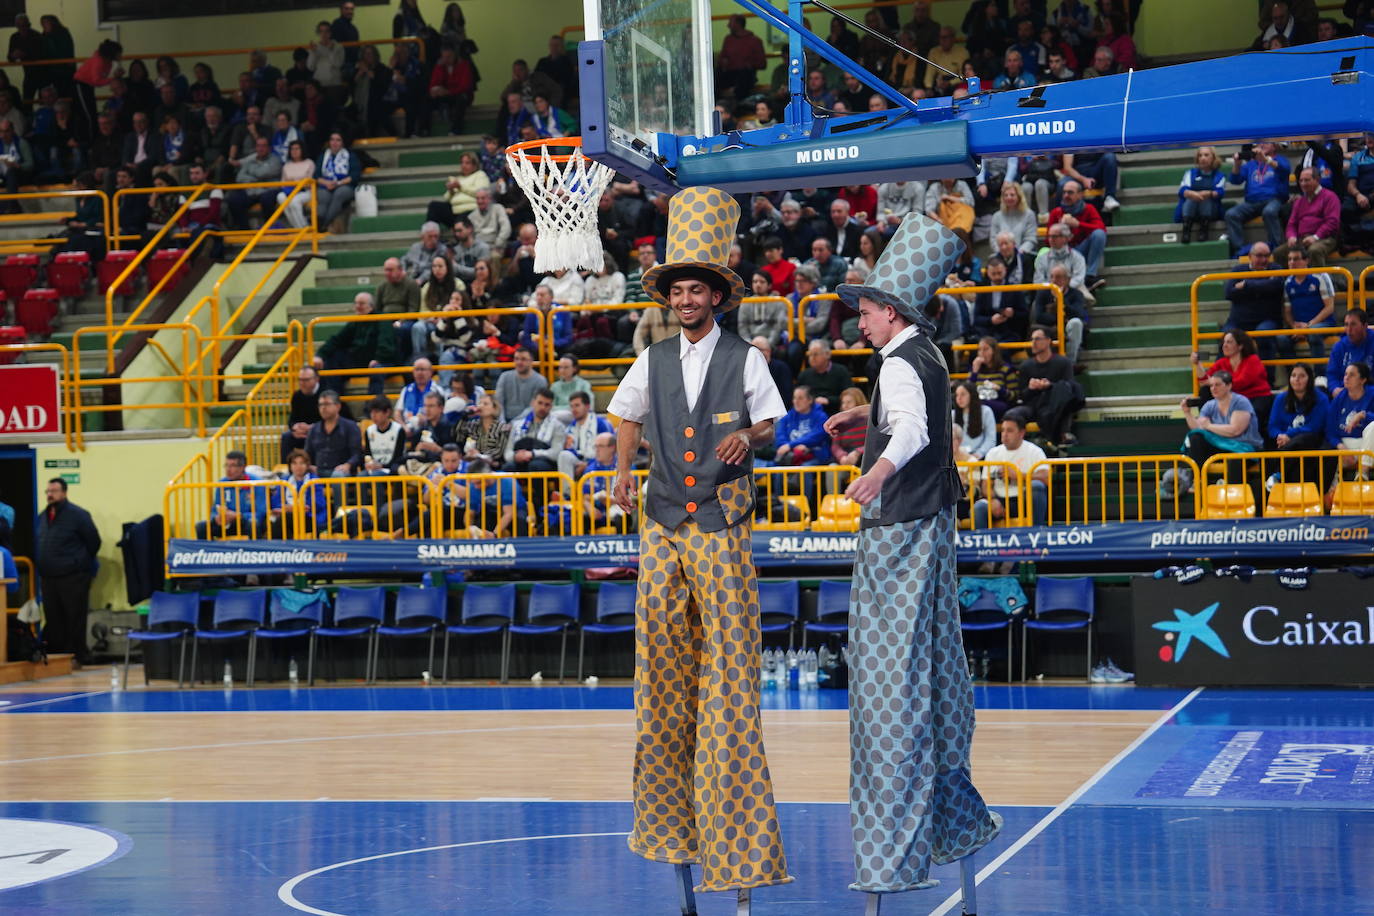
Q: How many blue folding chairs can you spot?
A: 12